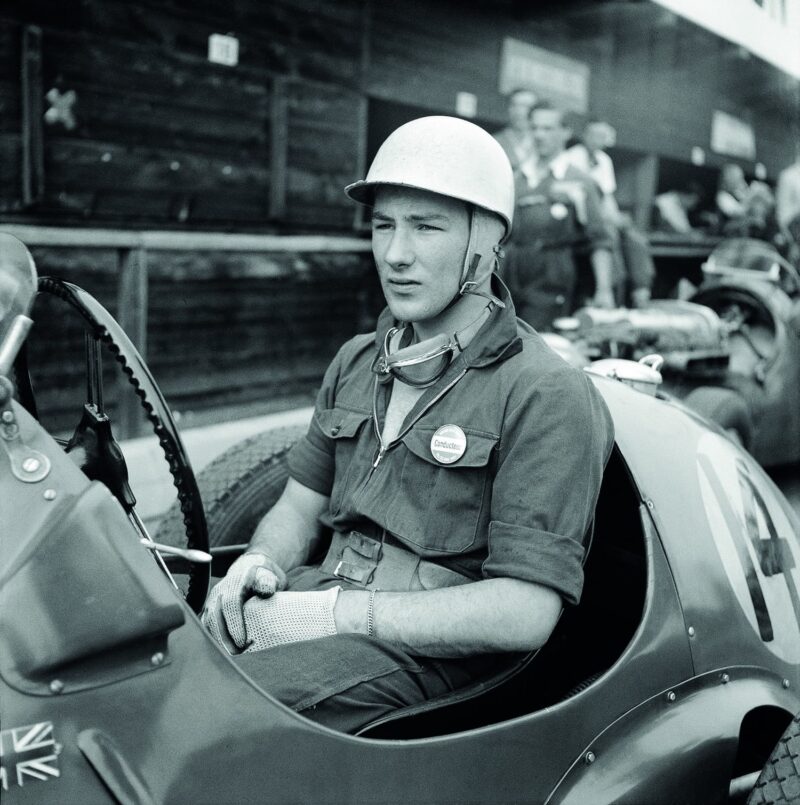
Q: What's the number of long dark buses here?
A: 0